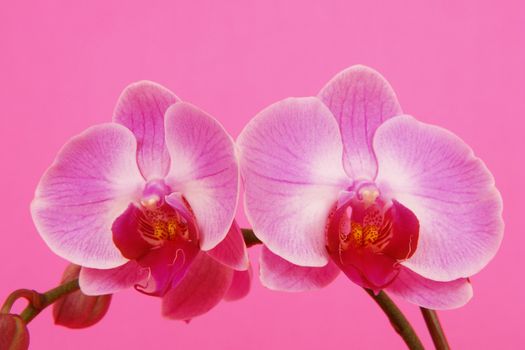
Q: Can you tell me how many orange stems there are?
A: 0